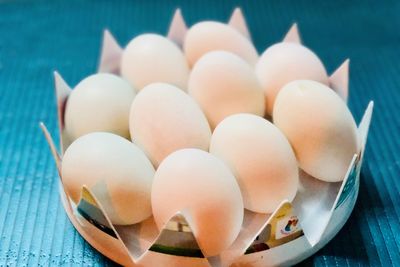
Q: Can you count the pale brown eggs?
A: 10